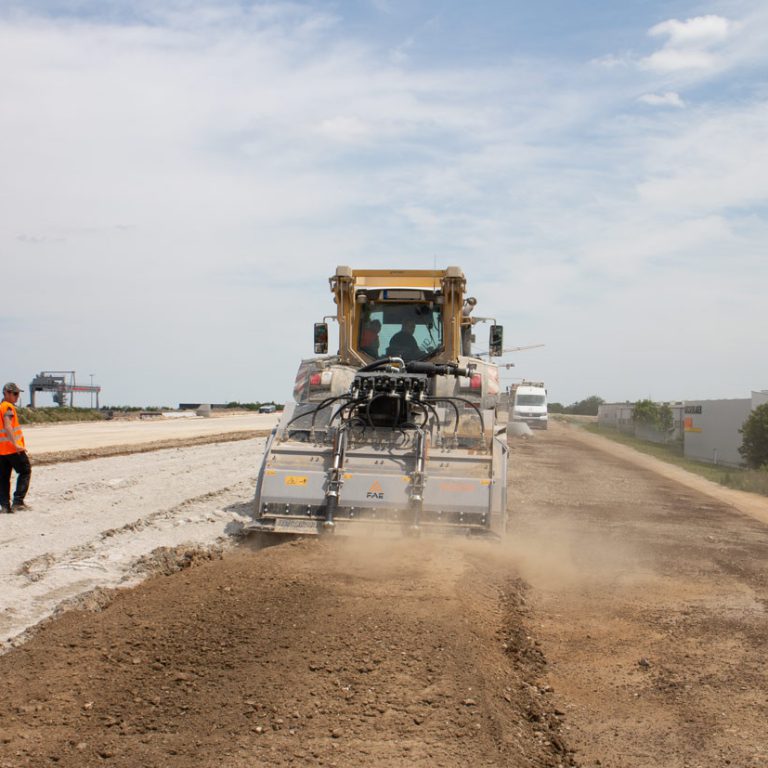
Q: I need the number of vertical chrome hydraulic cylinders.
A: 2